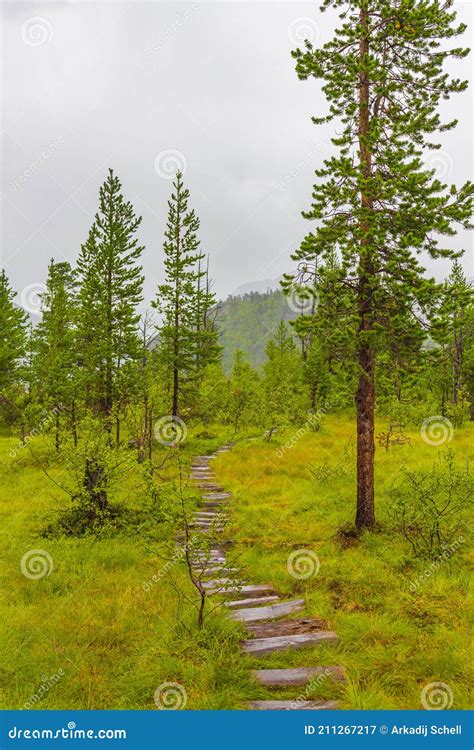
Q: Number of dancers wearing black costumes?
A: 0